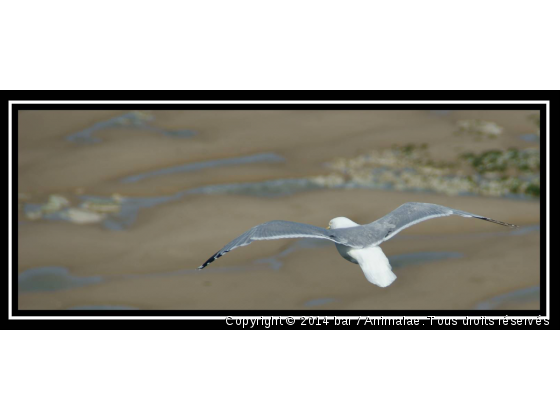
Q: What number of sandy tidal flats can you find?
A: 1